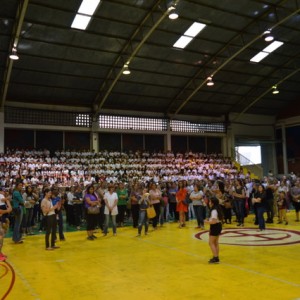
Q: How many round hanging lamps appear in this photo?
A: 6